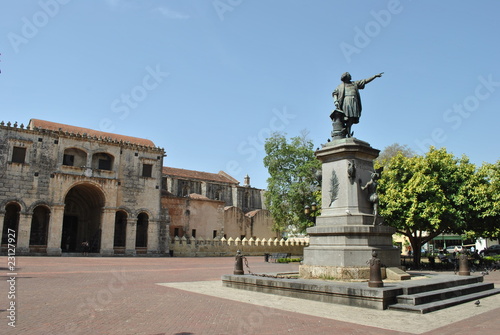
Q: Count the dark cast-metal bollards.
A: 3